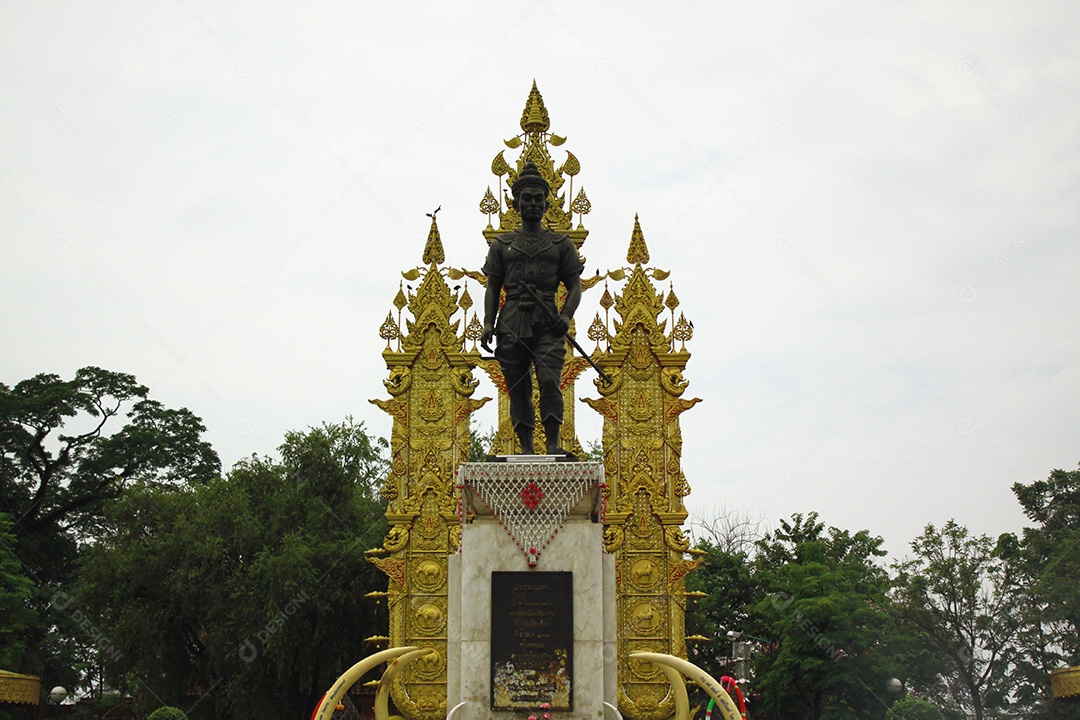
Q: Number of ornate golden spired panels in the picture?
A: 3